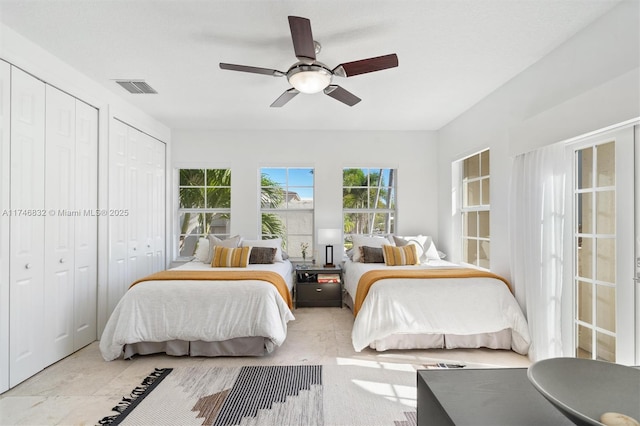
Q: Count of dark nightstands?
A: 1